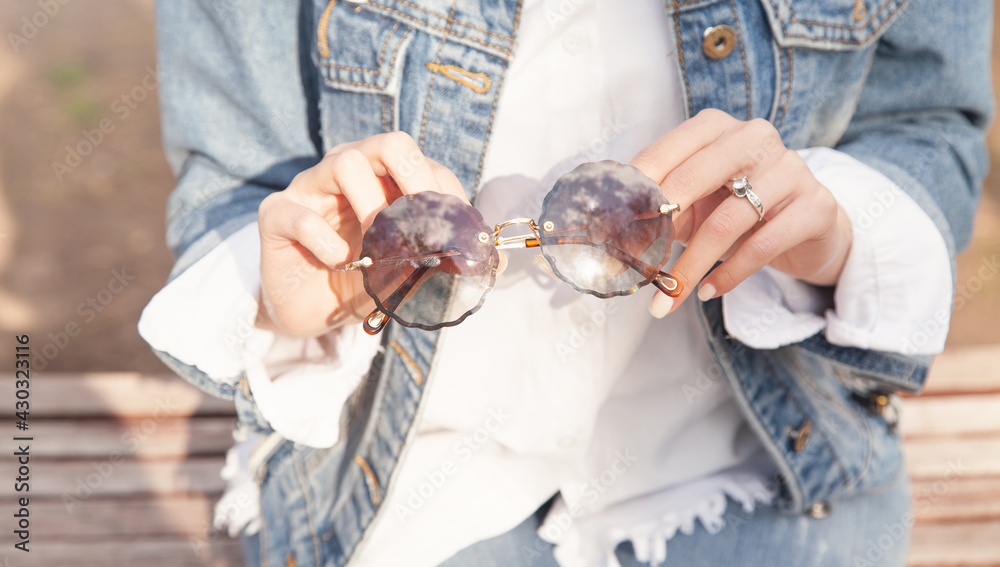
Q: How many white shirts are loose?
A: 1